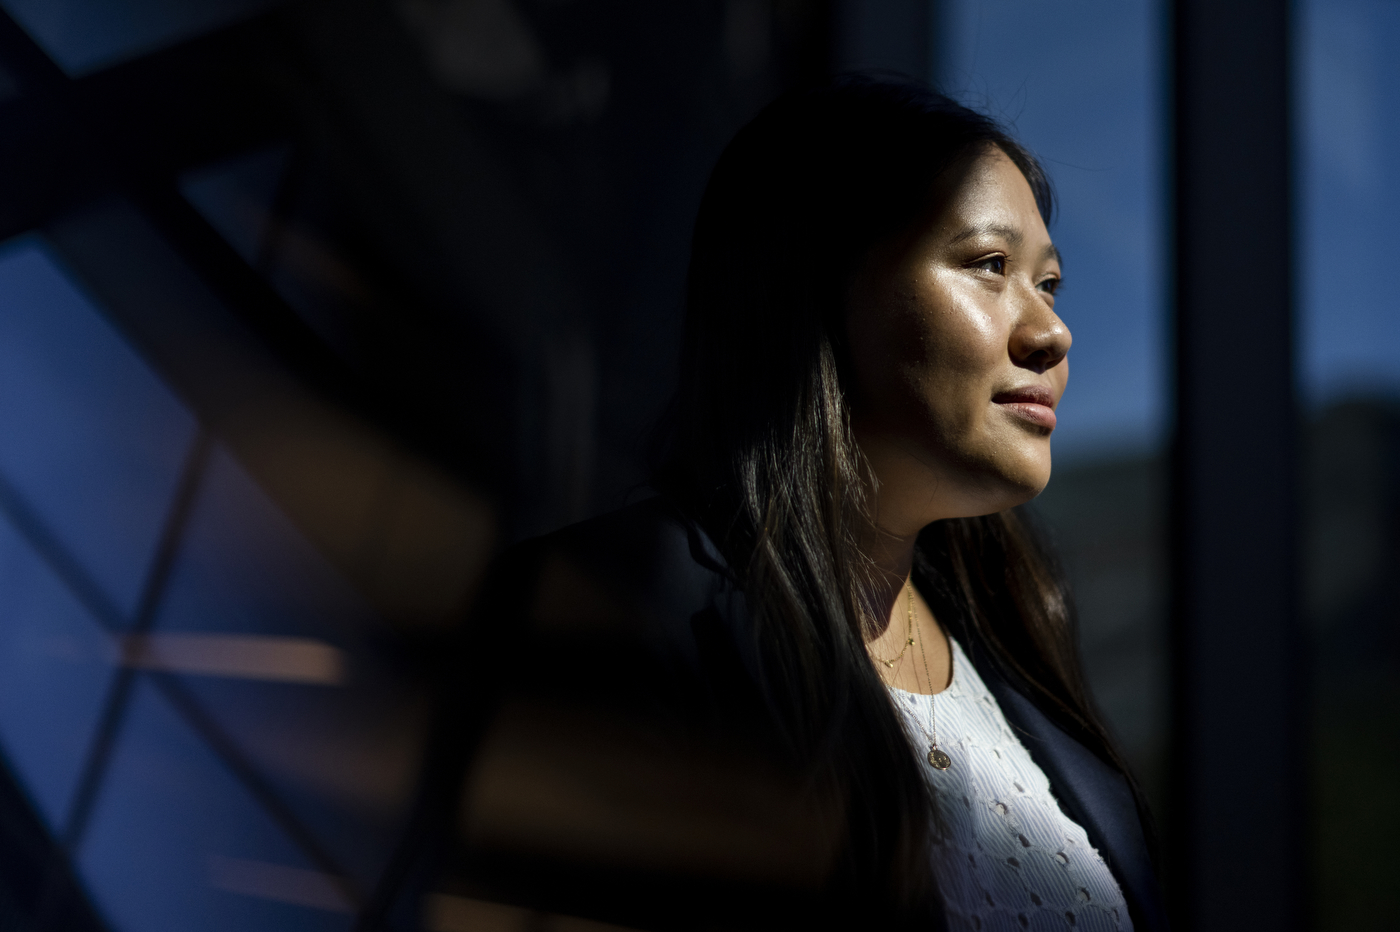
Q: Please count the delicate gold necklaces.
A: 2